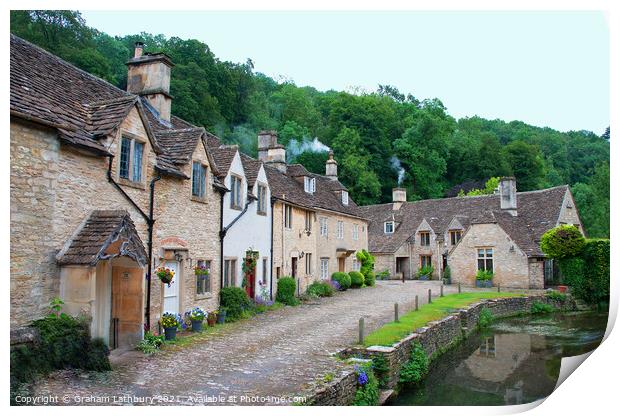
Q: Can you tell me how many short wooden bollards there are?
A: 7